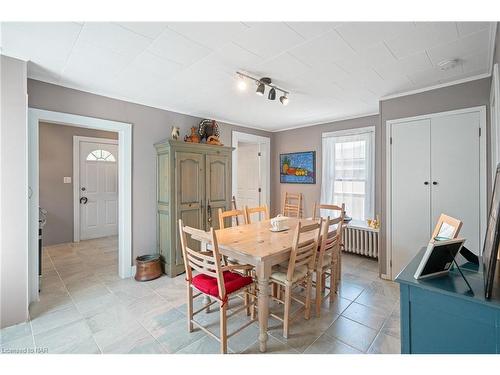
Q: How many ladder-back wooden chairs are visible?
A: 7